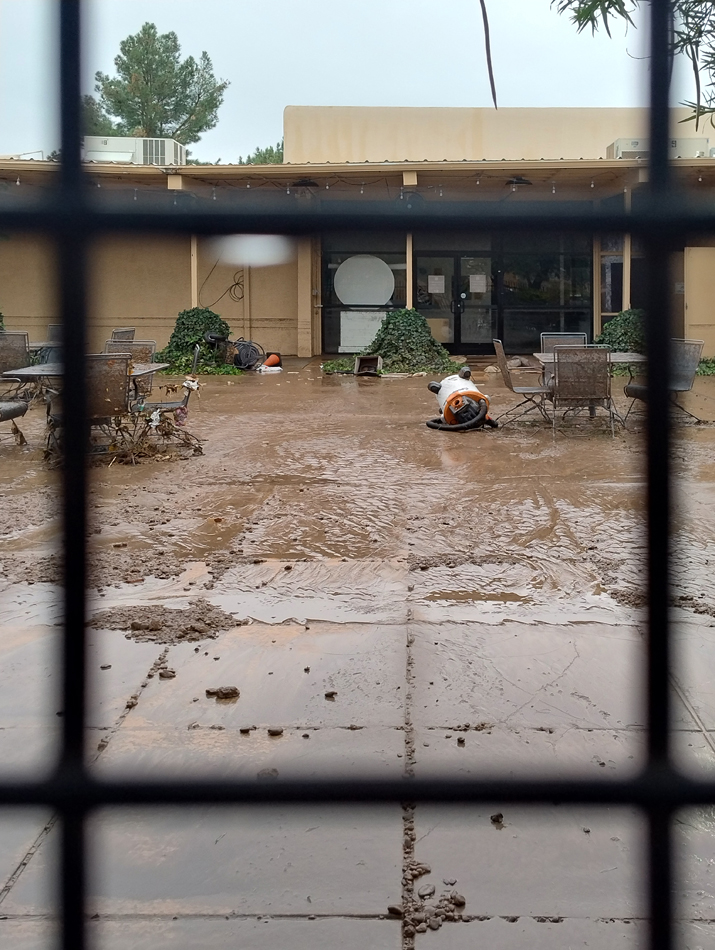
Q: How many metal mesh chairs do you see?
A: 11